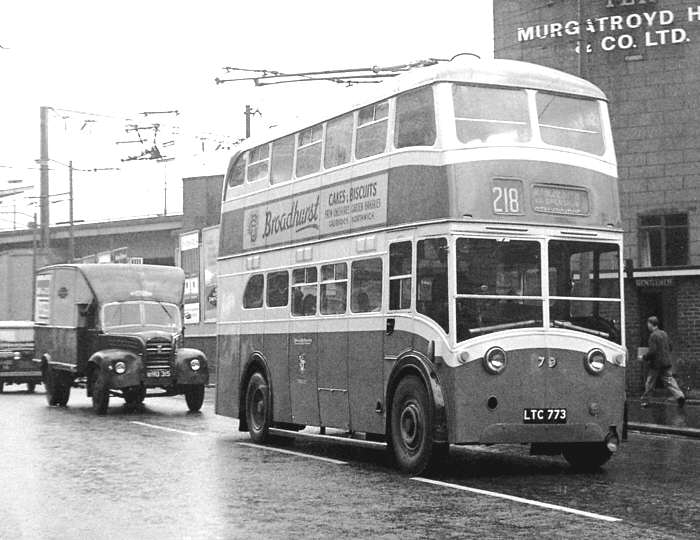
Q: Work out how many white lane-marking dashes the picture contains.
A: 3